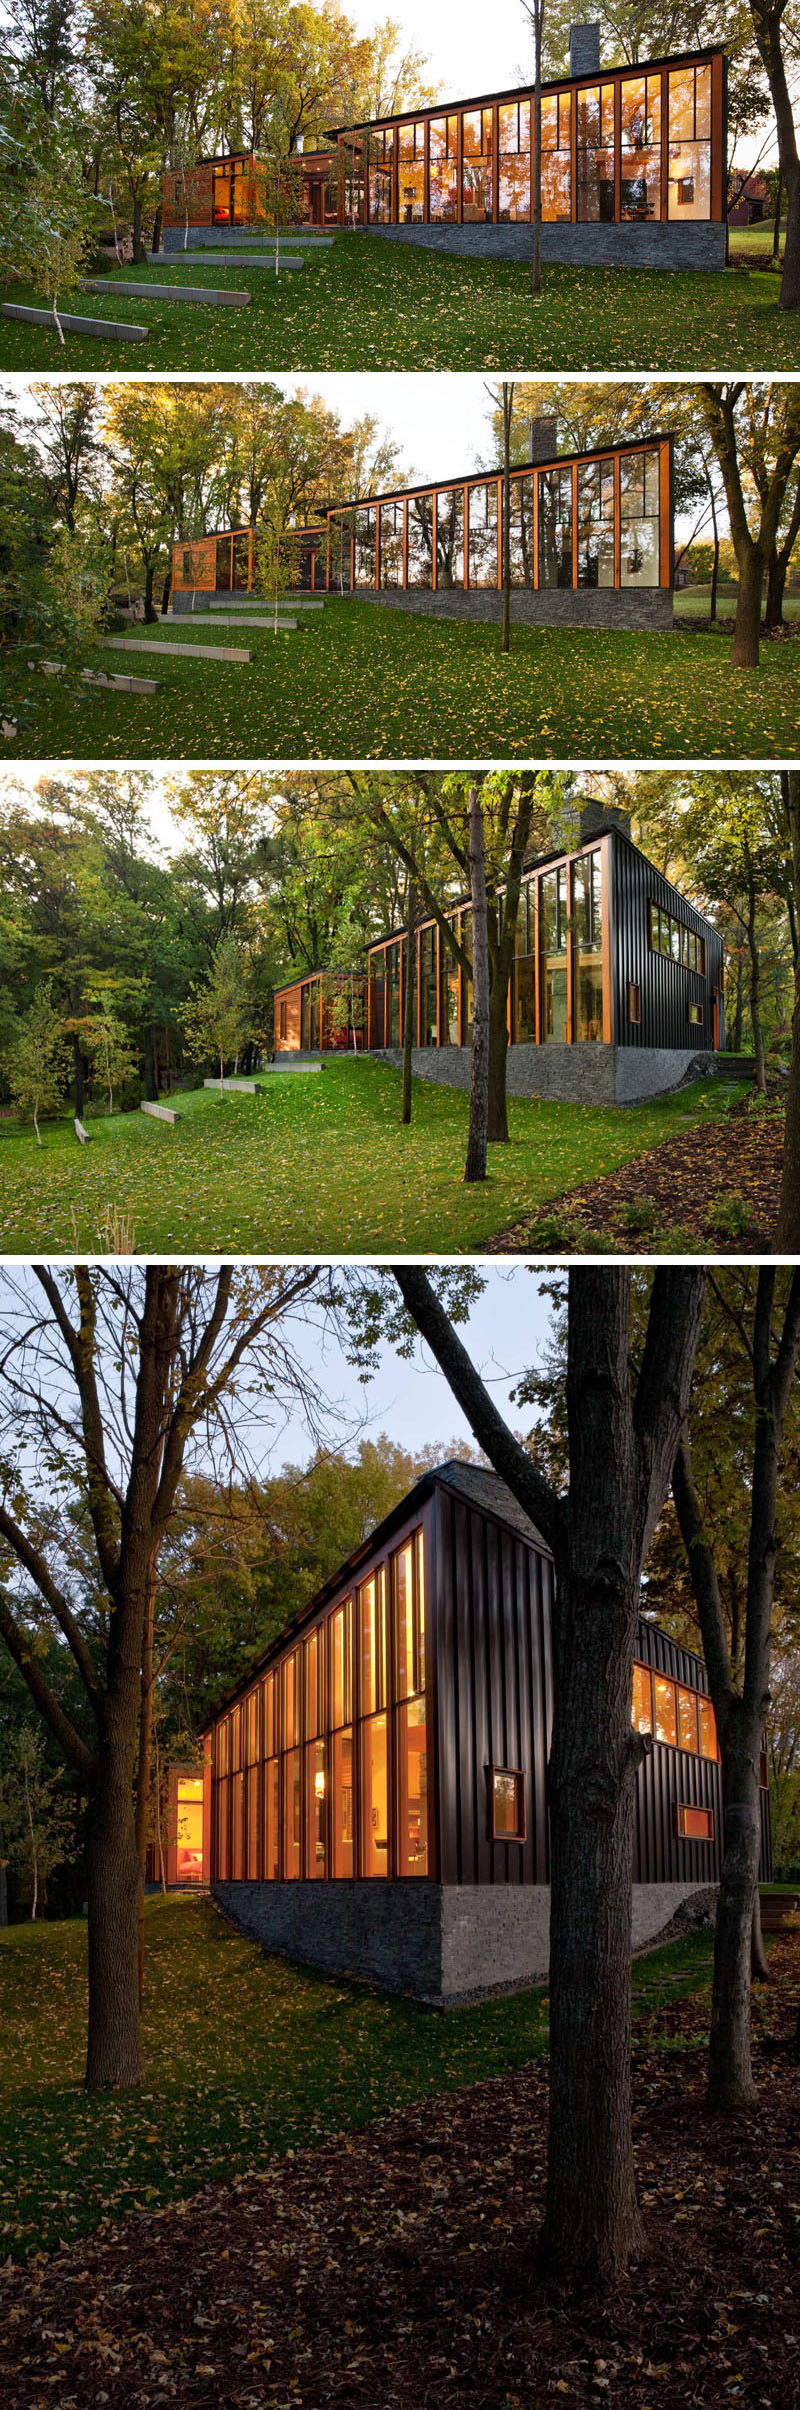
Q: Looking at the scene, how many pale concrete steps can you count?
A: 12